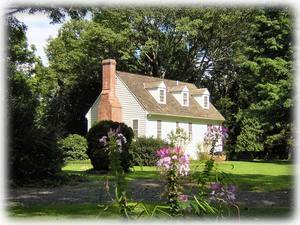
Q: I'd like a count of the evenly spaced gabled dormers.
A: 3